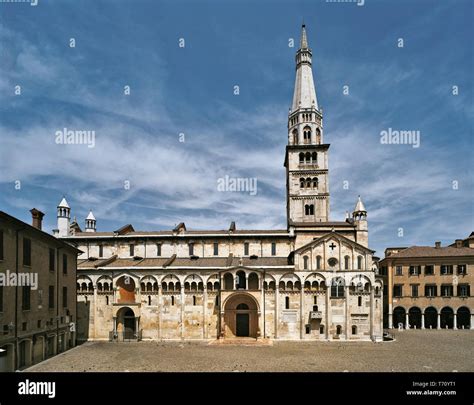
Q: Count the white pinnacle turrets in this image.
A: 3